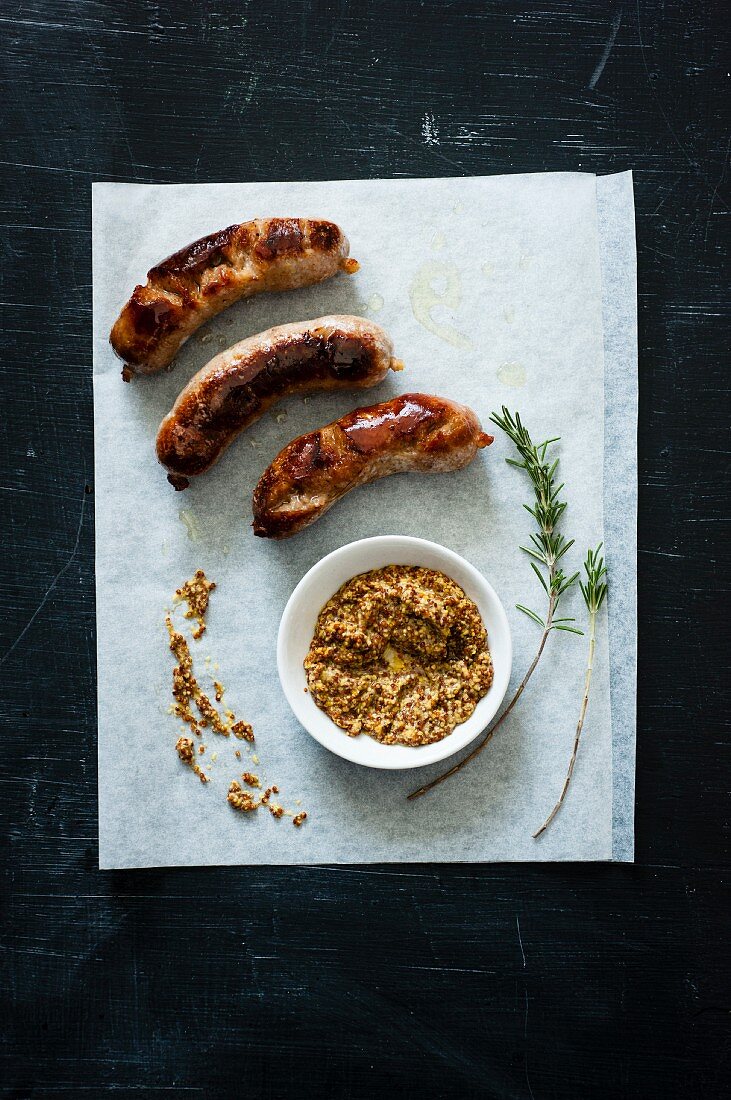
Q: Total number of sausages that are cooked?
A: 3